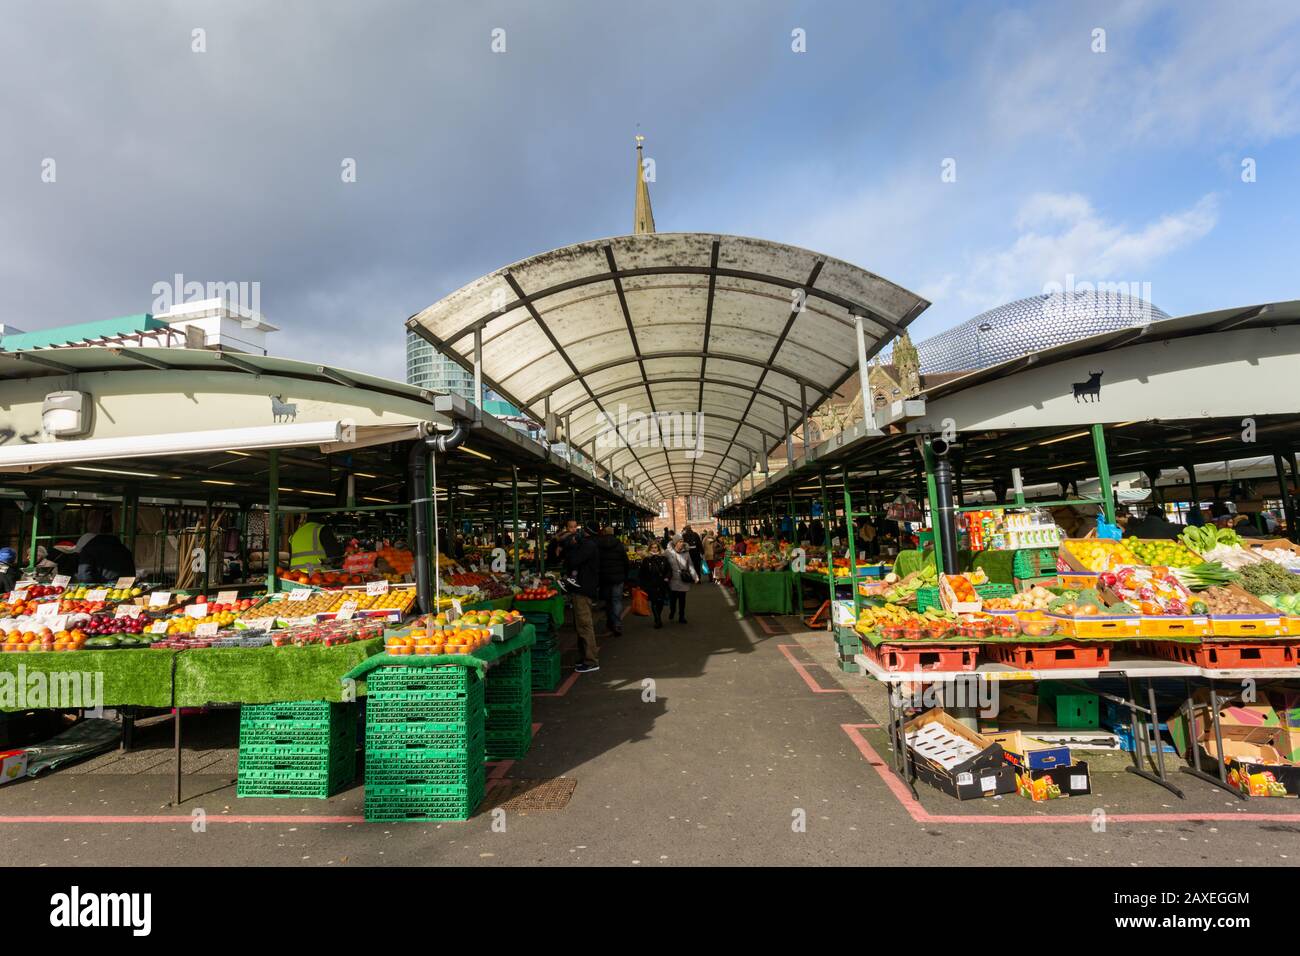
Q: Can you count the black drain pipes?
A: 2